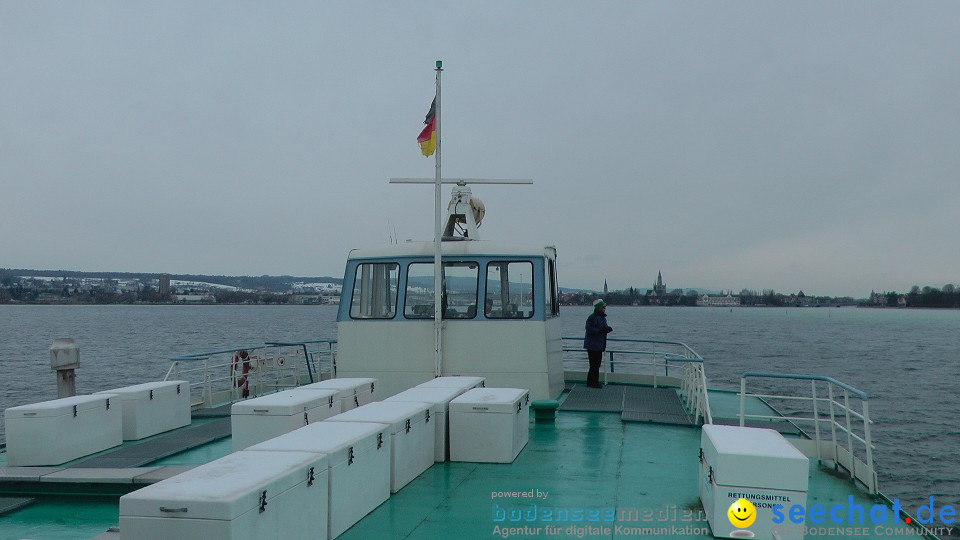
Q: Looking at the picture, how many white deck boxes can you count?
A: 11